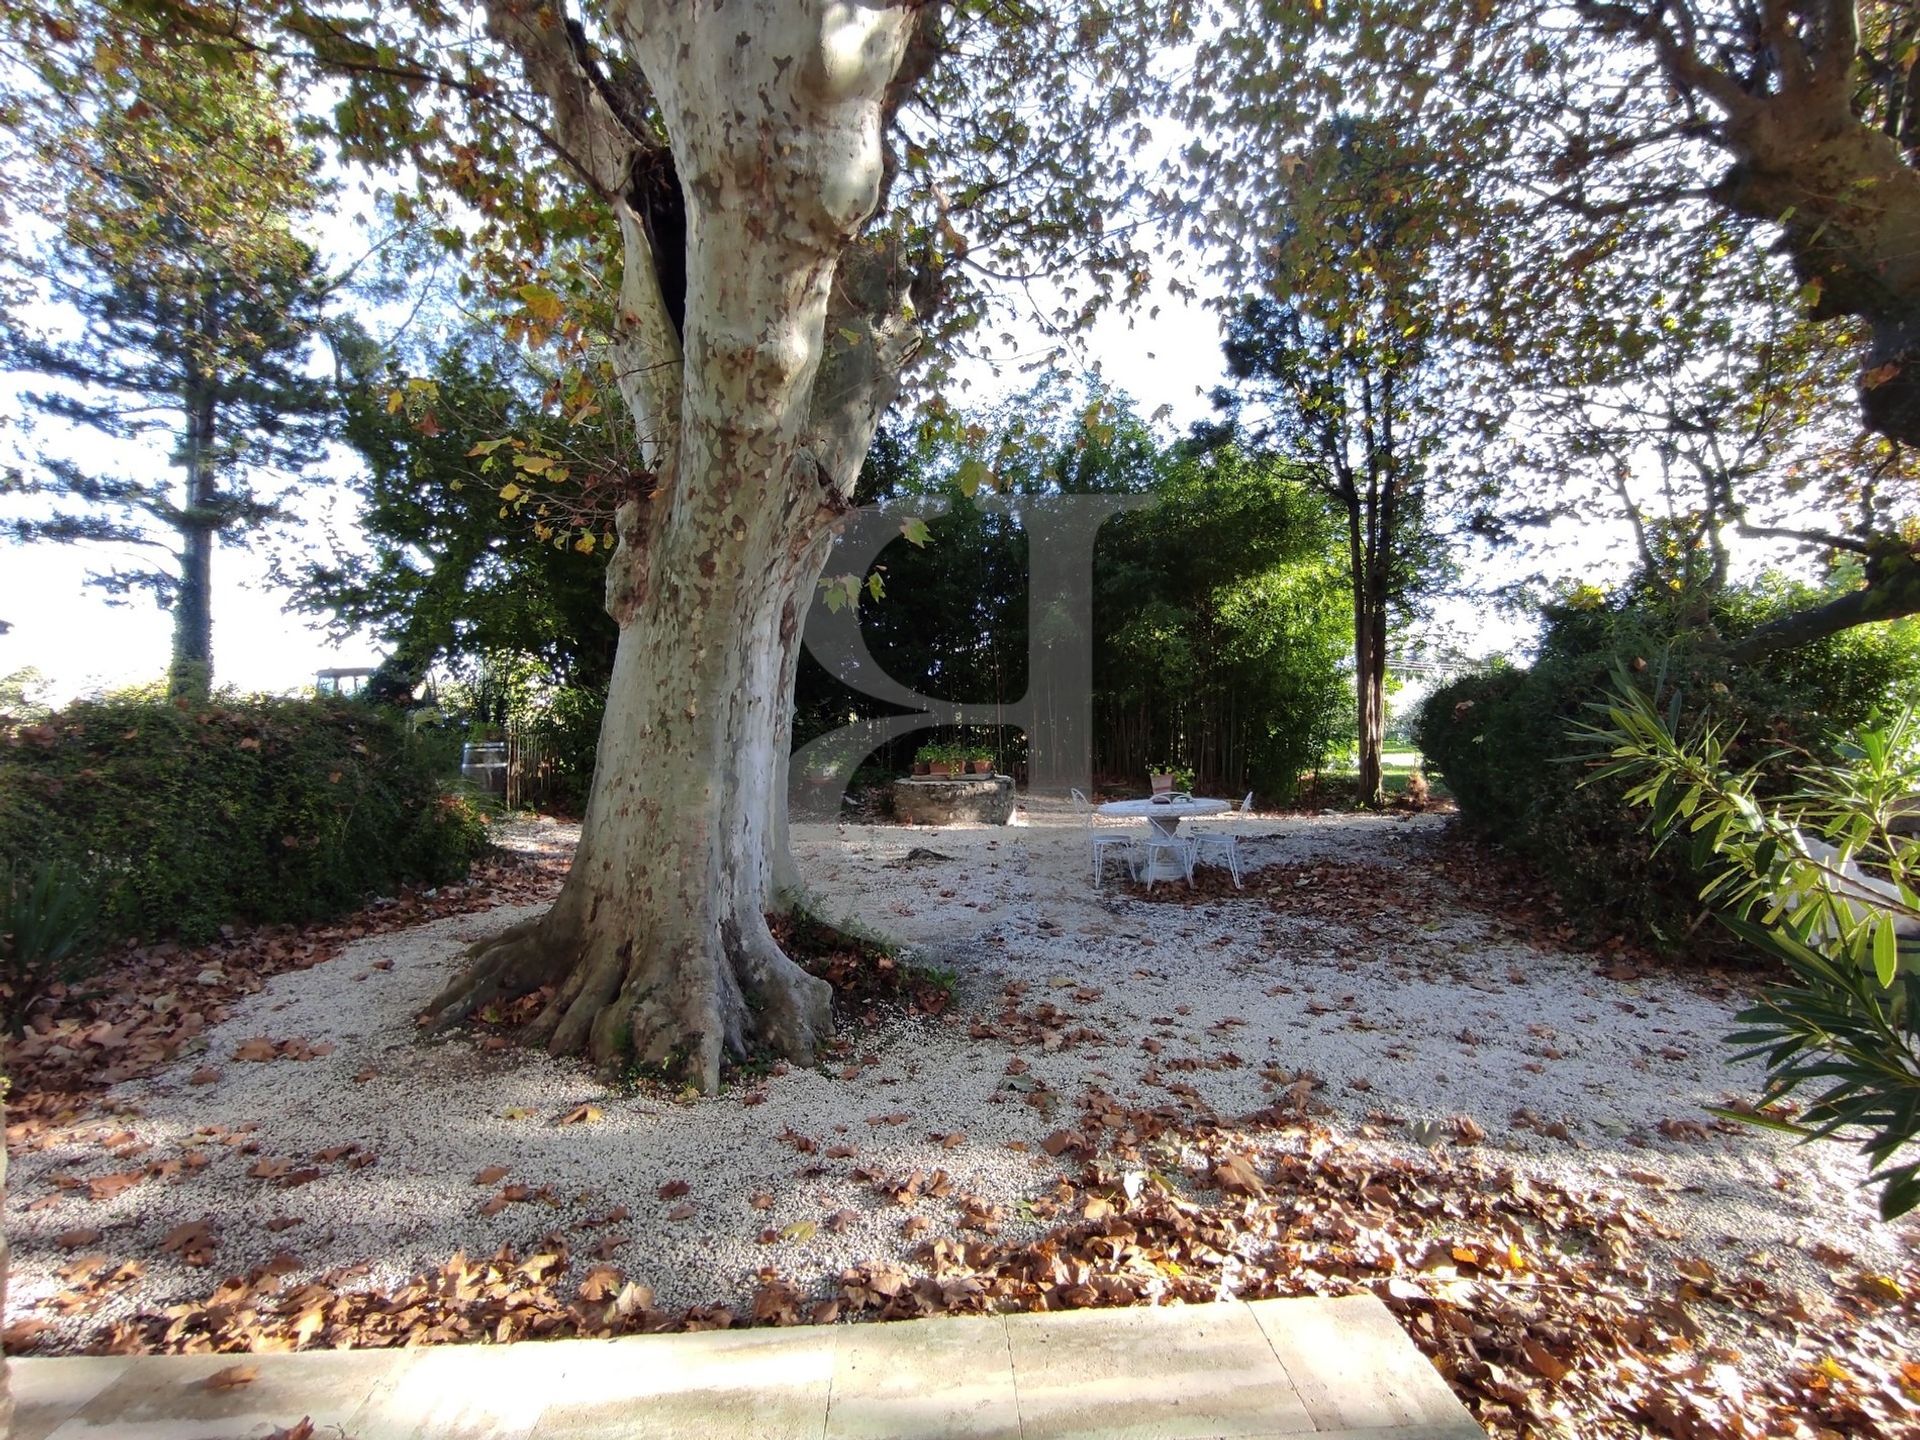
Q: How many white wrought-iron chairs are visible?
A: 3